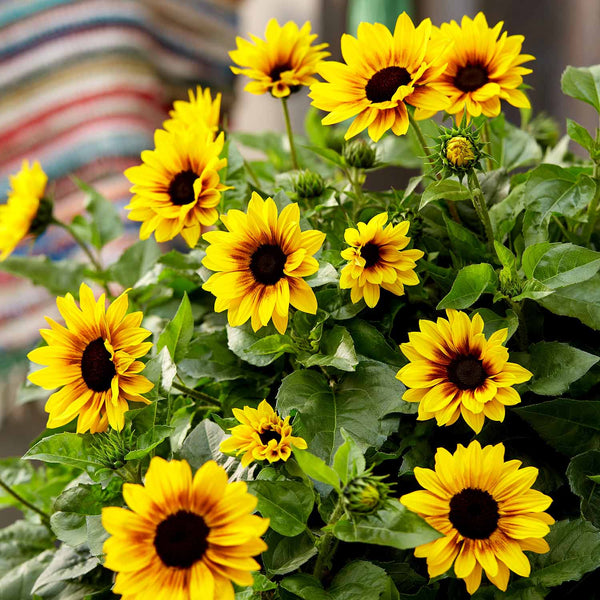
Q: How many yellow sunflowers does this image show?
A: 13